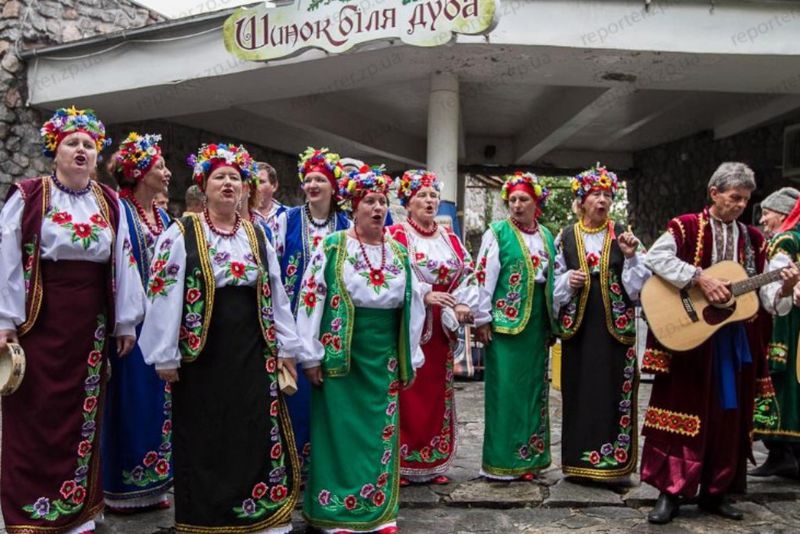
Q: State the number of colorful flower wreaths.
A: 8